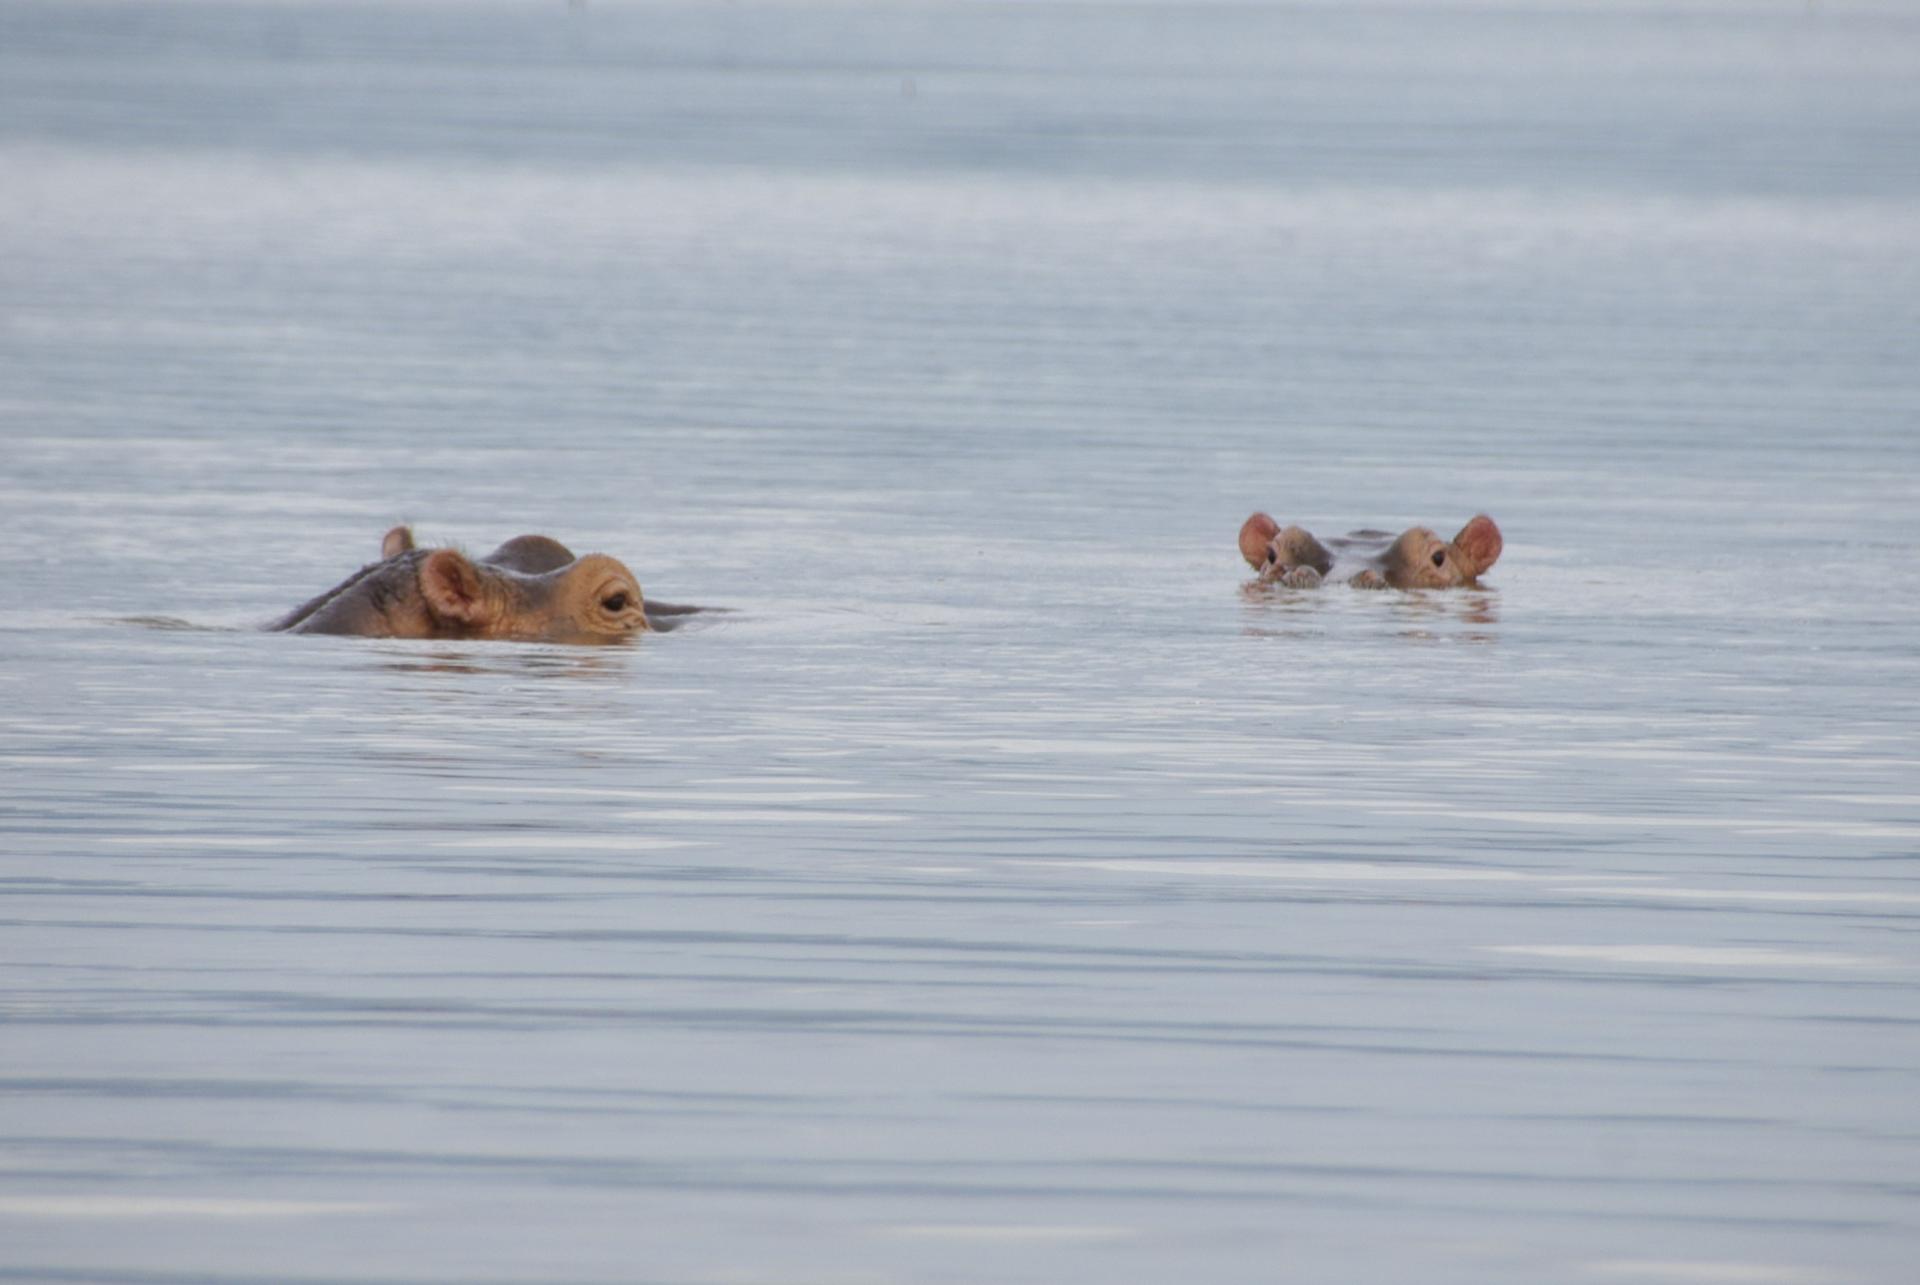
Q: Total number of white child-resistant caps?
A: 0